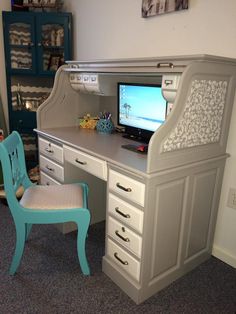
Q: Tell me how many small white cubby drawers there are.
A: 5